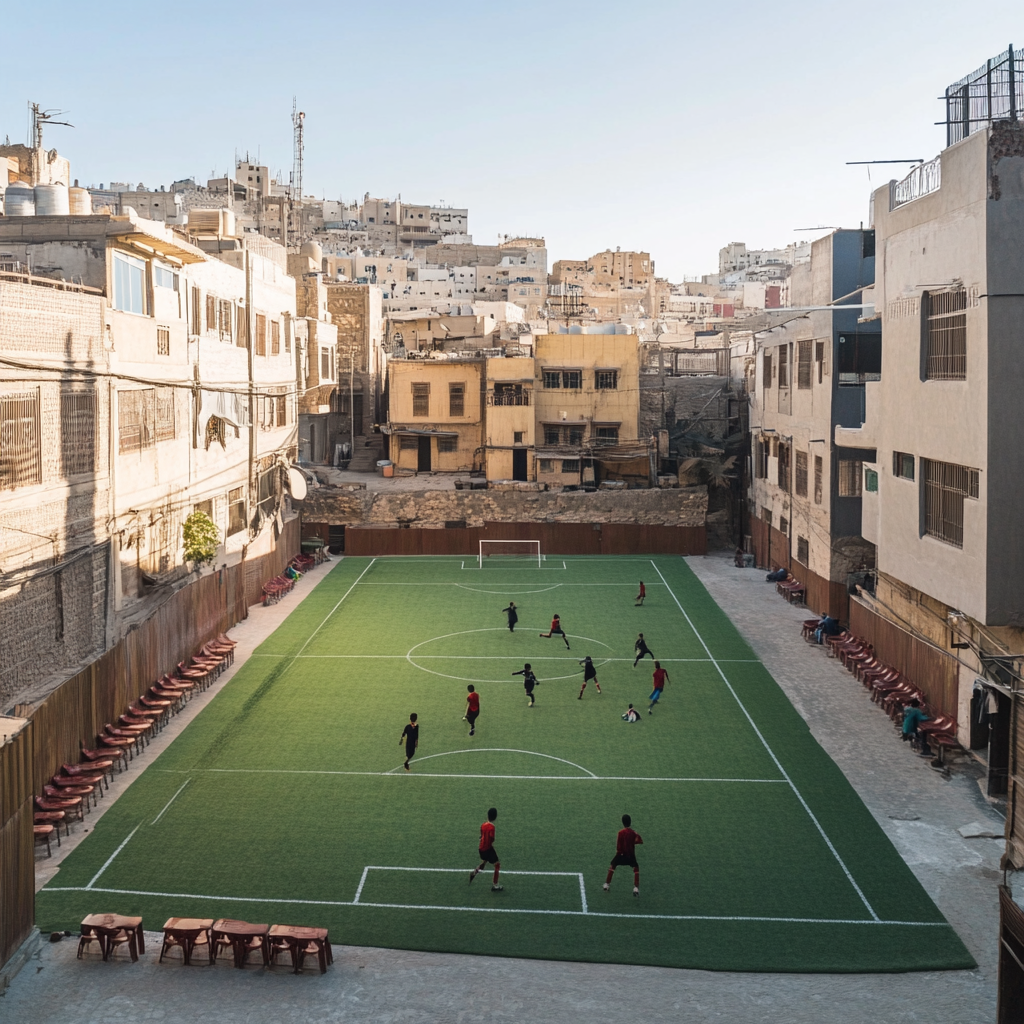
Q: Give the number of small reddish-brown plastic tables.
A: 4